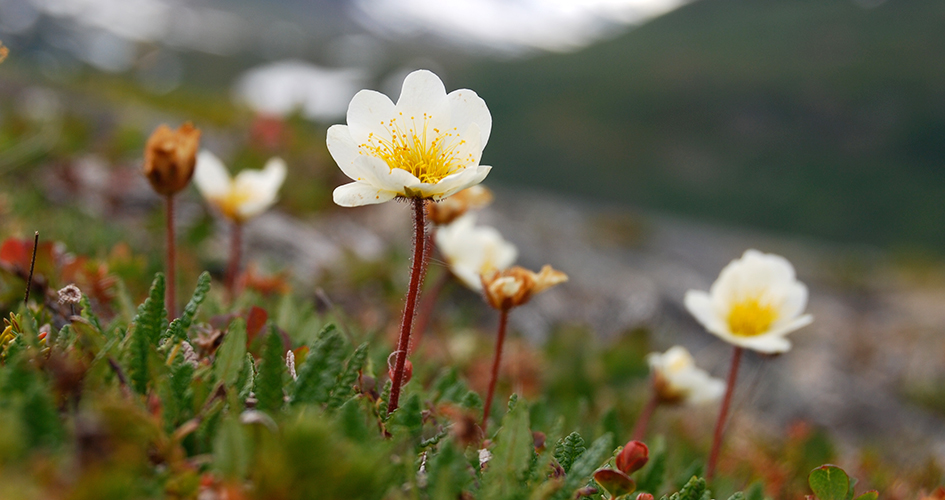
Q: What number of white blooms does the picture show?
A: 5